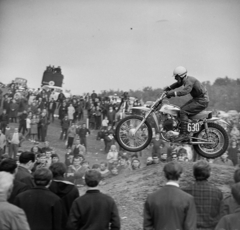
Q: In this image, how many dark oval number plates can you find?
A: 1